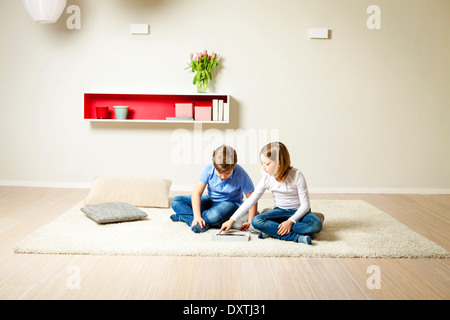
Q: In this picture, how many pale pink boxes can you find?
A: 2